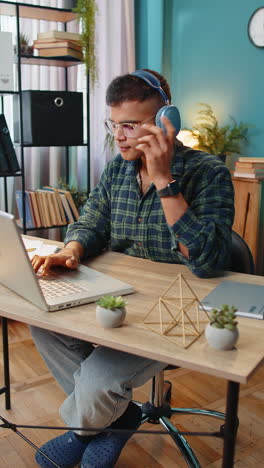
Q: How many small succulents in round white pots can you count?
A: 2